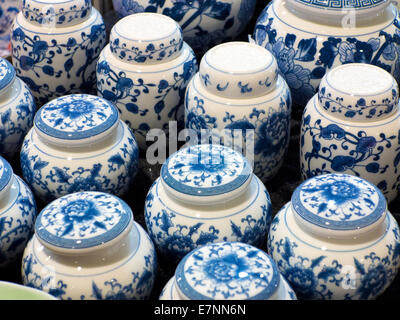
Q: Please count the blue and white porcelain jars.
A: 13